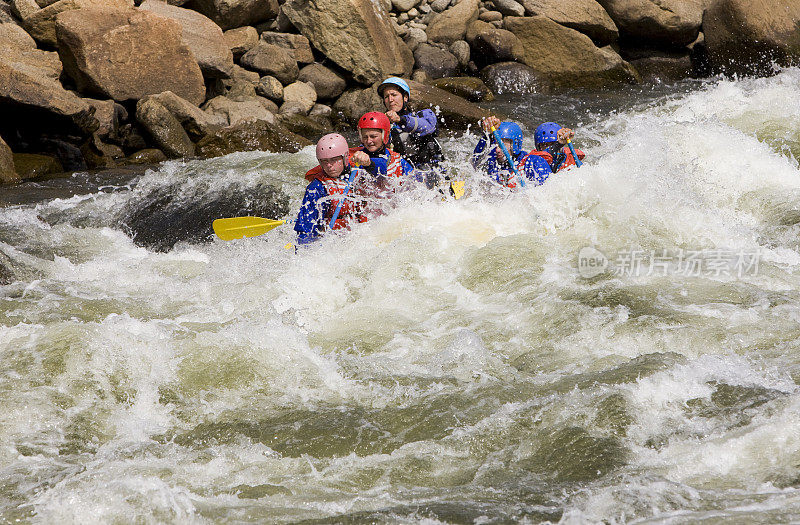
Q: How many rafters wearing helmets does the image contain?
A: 5